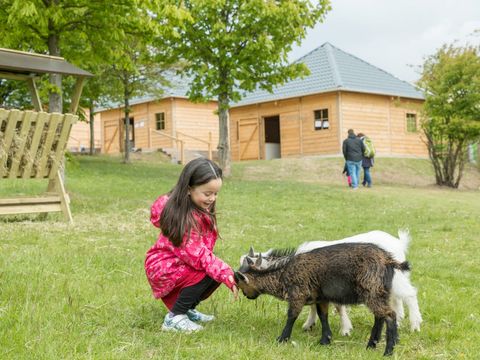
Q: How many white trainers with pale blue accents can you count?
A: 2